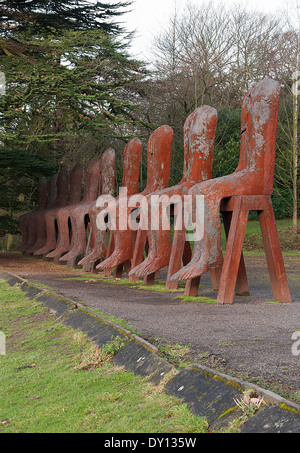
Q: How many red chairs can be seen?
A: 10